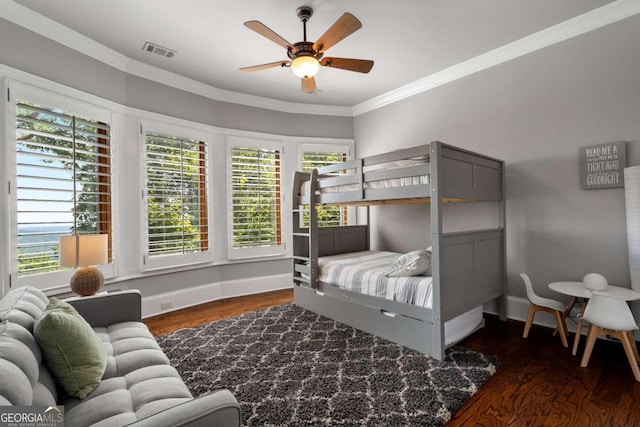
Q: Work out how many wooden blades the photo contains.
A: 5